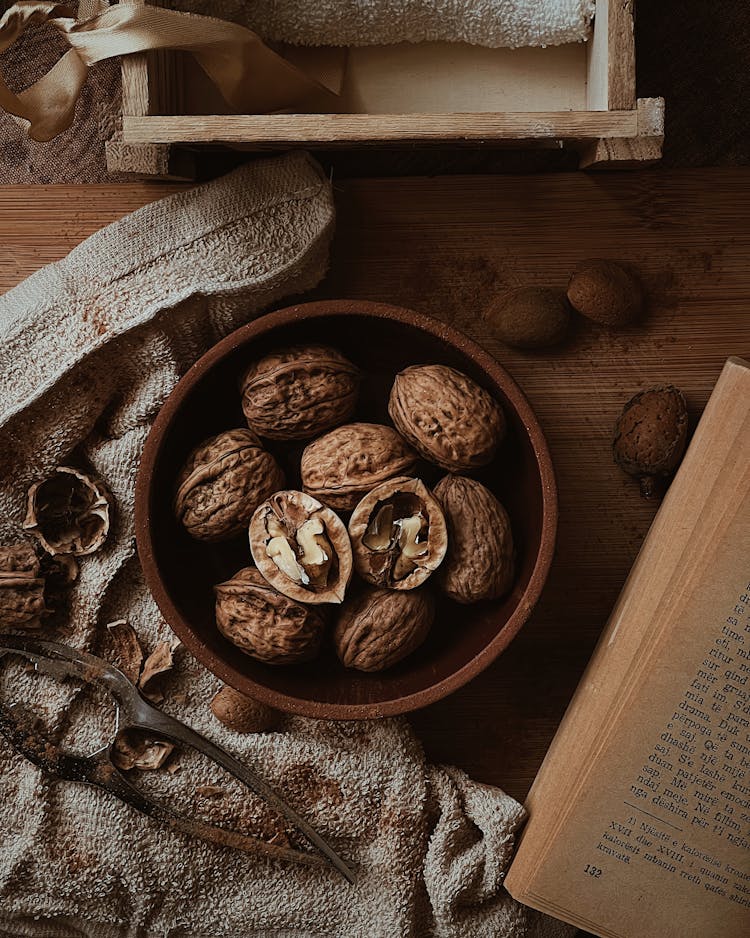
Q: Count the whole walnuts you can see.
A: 7